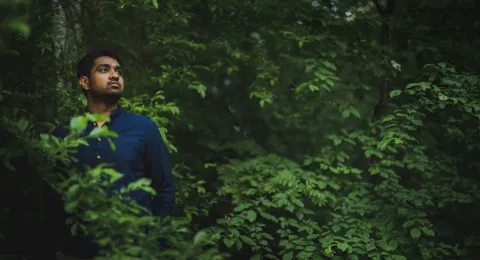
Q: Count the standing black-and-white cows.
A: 0